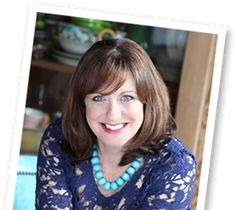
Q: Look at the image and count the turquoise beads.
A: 13